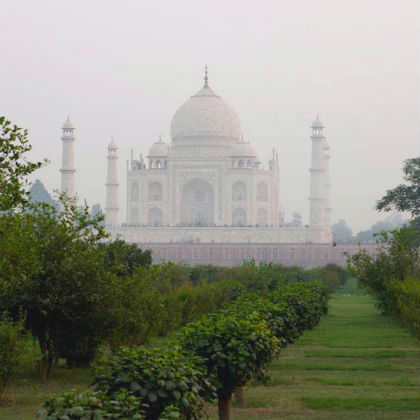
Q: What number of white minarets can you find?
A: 4